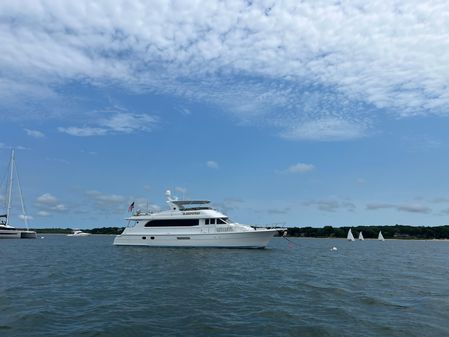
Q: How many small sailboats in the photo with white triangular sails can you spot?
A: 3